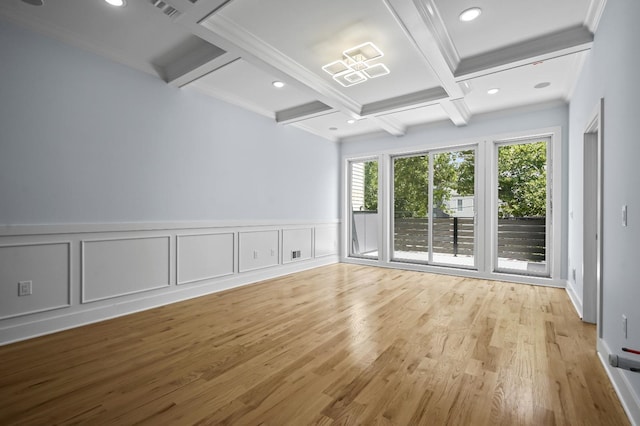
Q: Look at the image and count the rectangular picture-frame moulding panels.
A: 6